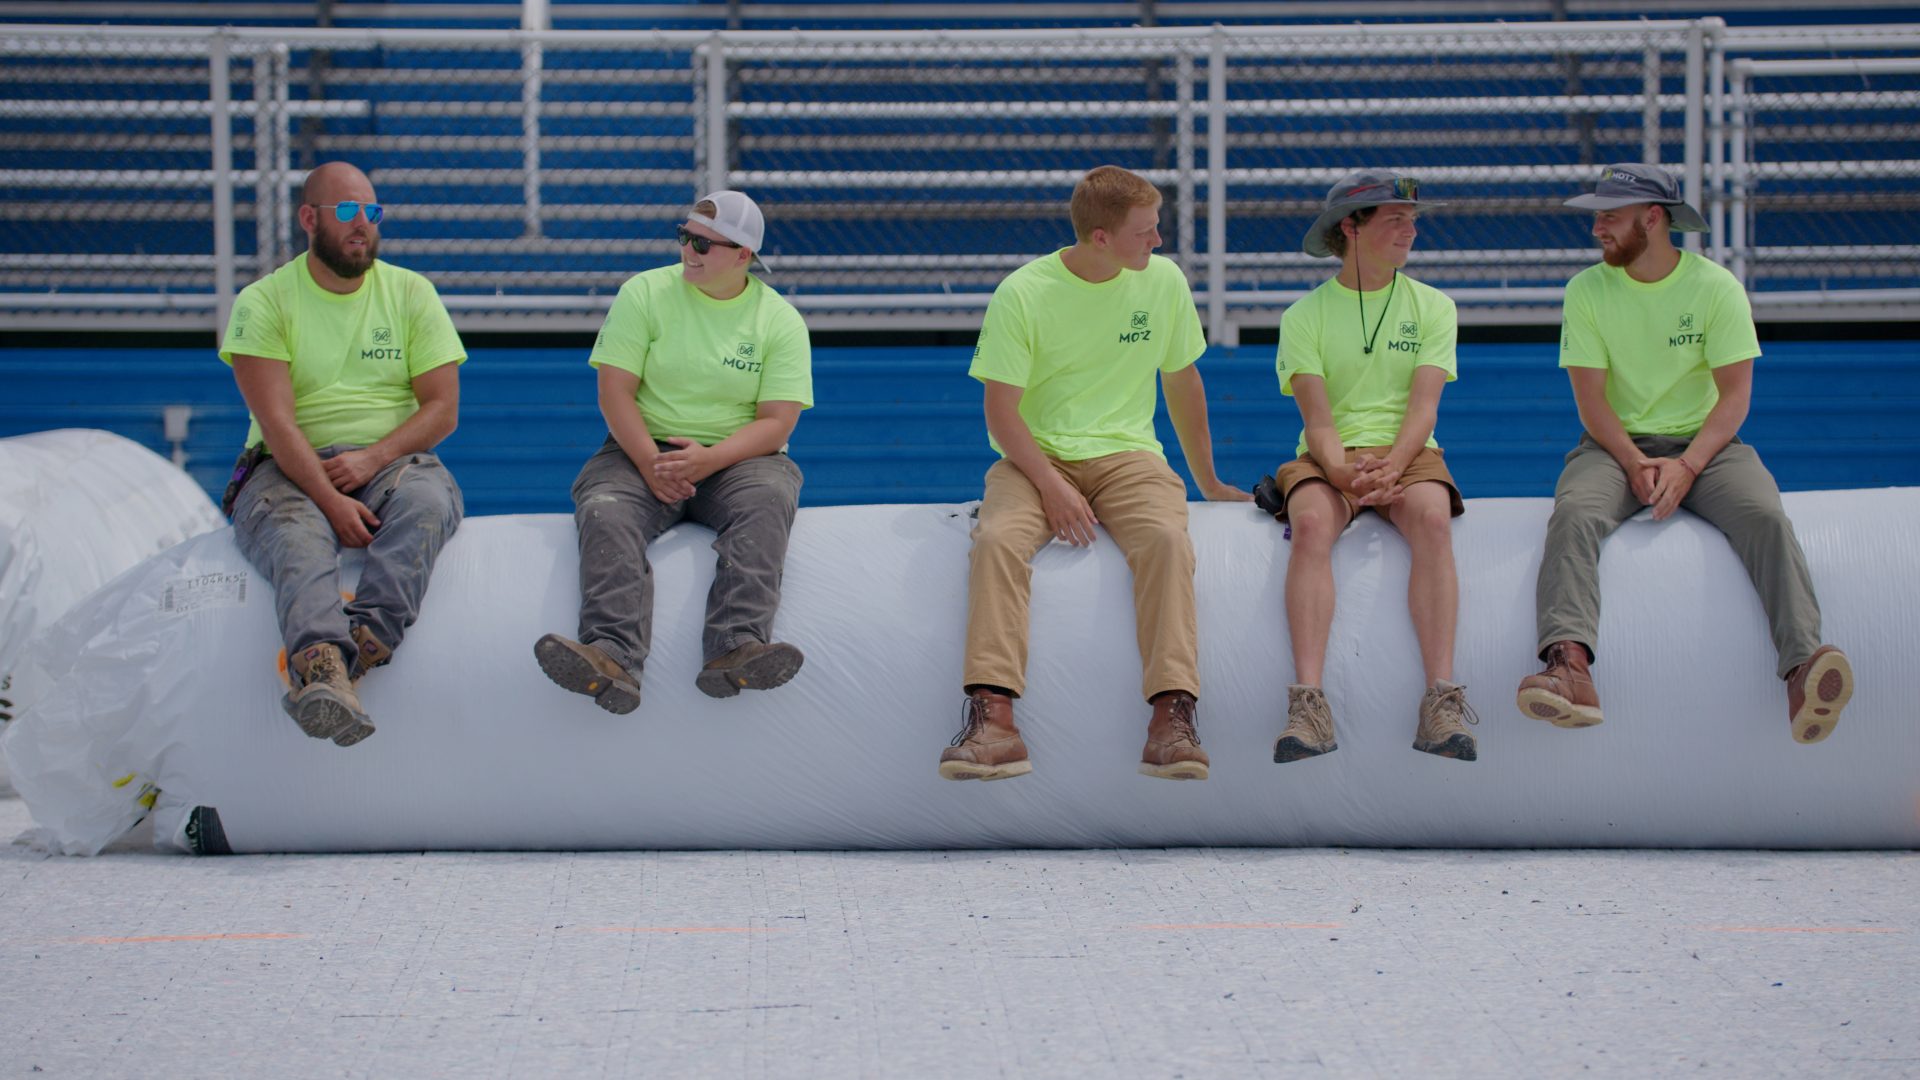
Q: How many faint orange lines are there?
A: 4